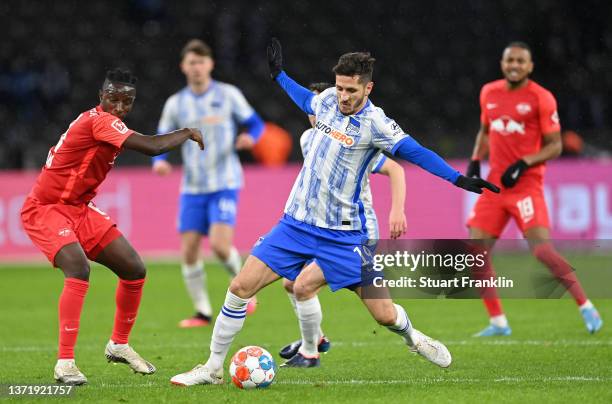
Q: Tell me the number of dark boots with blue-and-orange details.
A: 2